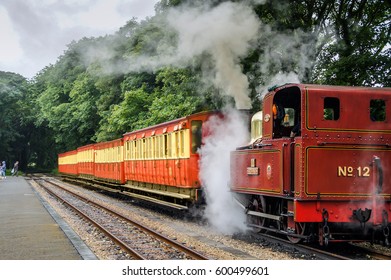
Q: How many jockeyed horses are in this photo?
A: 0